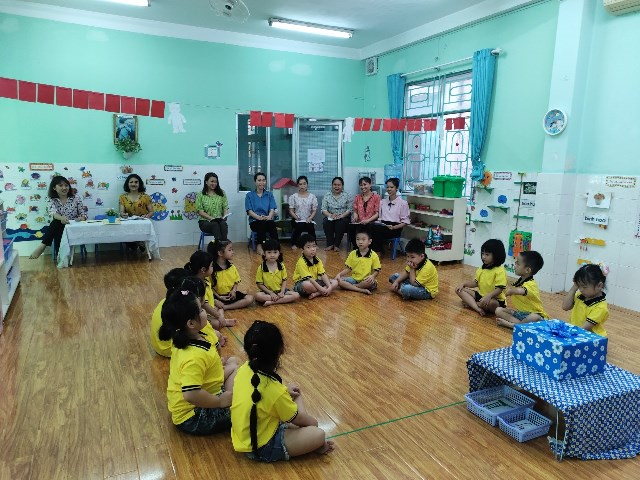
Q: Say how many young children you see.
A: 13